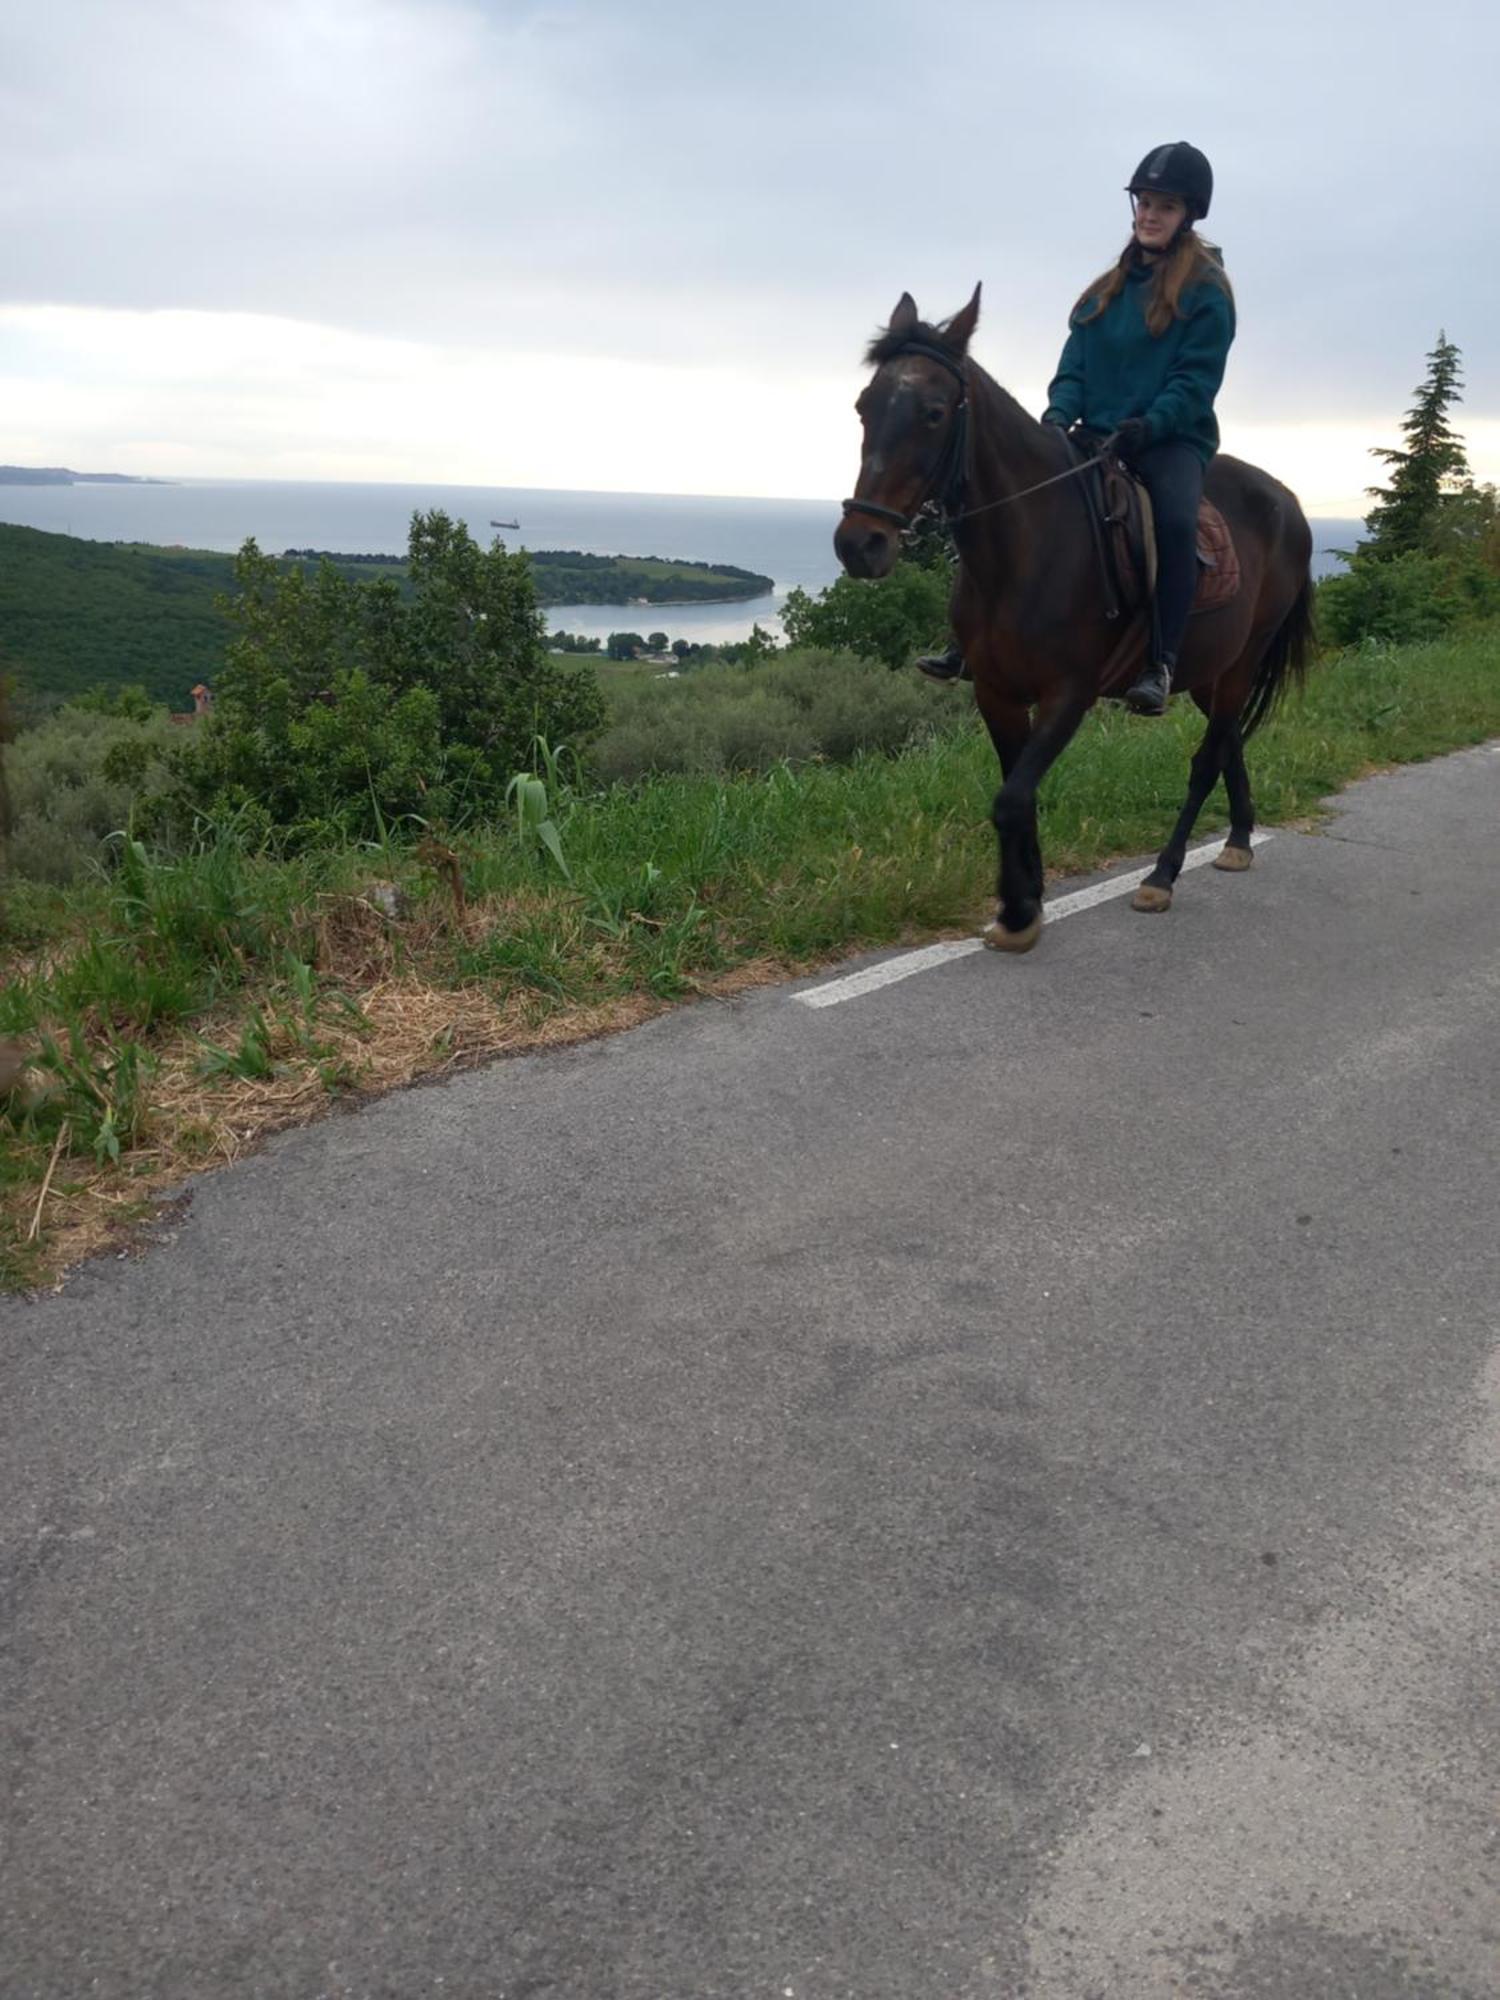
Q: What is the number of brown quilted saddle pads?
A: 1